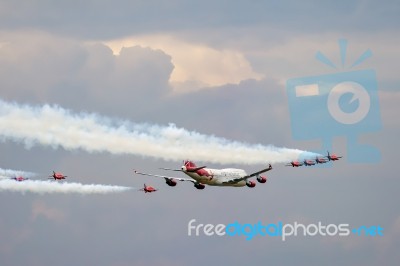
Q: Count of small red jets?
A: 7